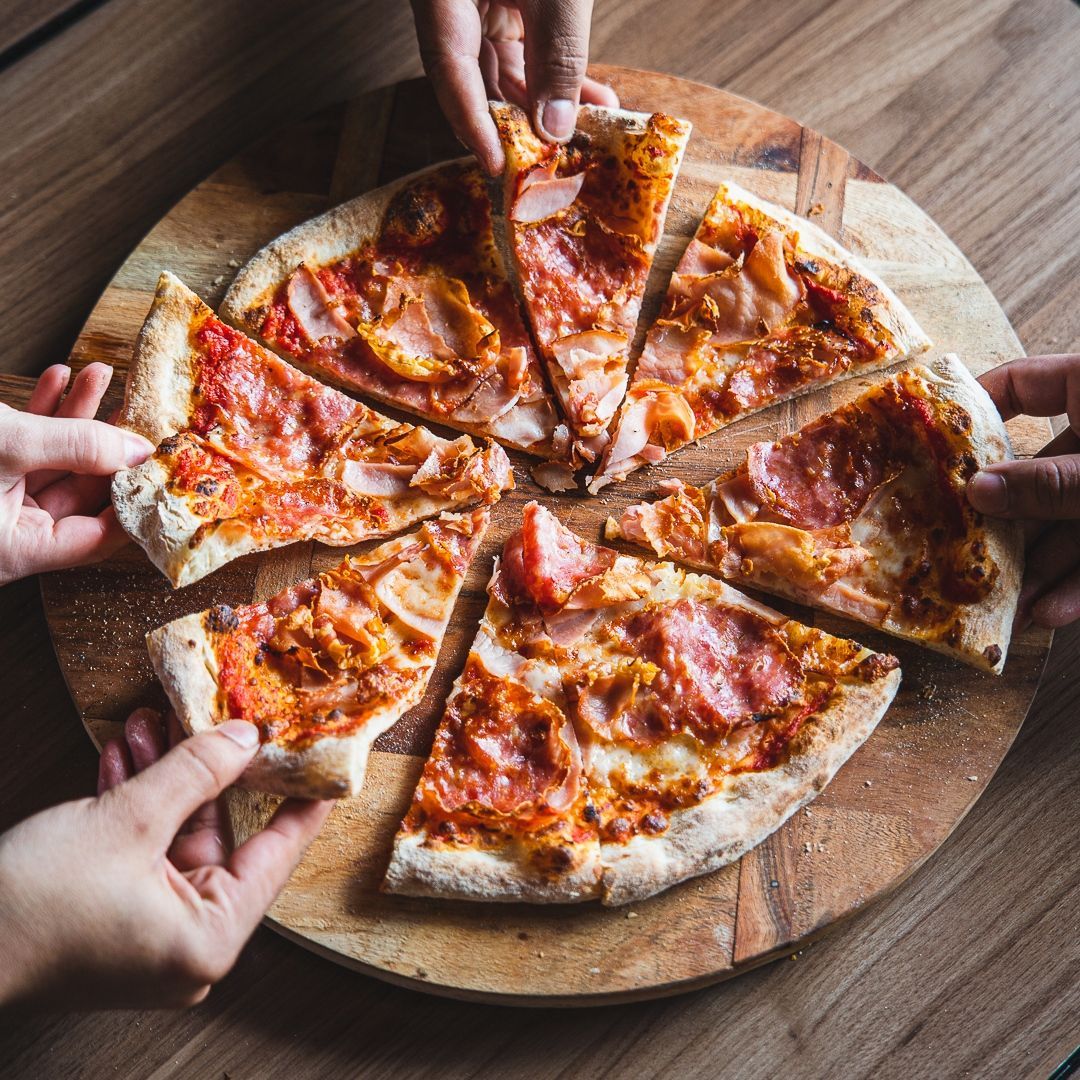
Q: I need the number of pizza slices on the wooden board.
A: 8